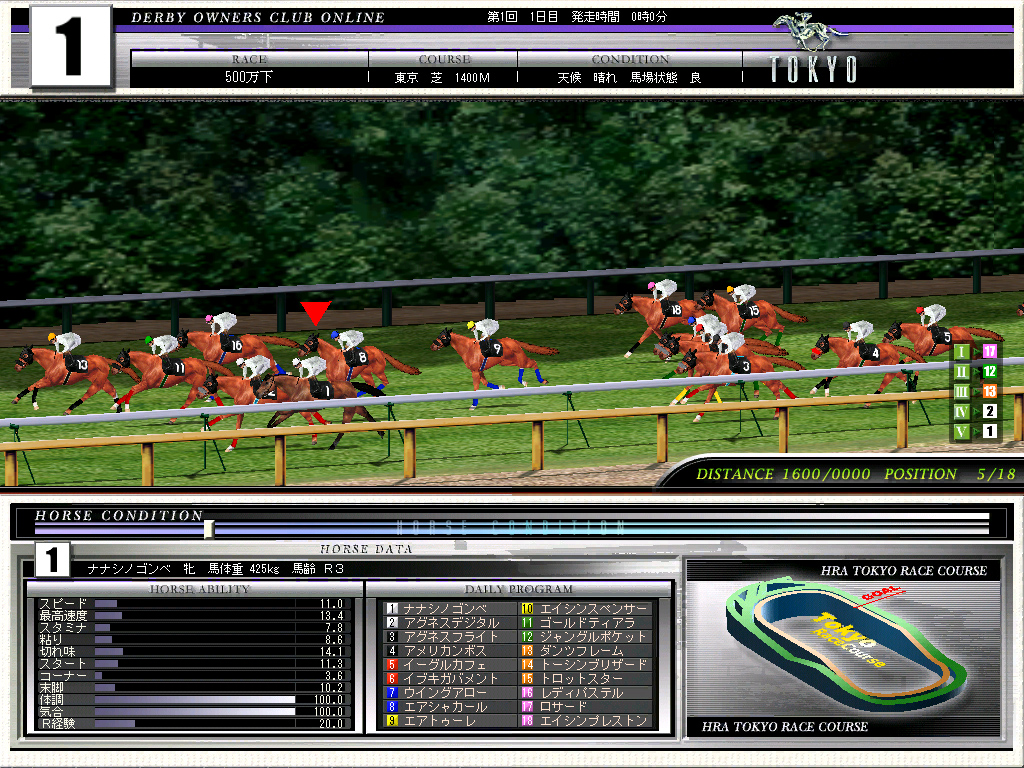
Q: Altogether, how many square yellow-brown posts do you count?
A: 9